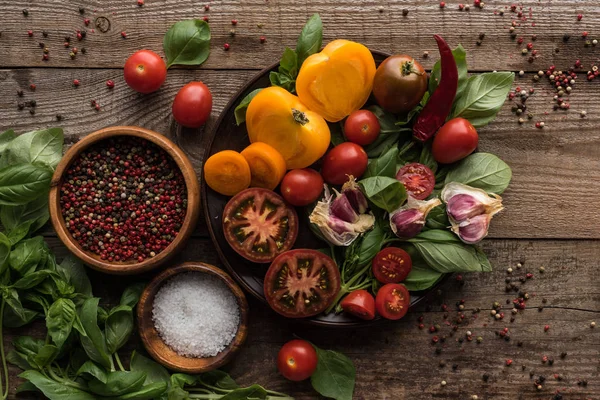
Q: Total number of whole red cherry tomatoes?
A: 7